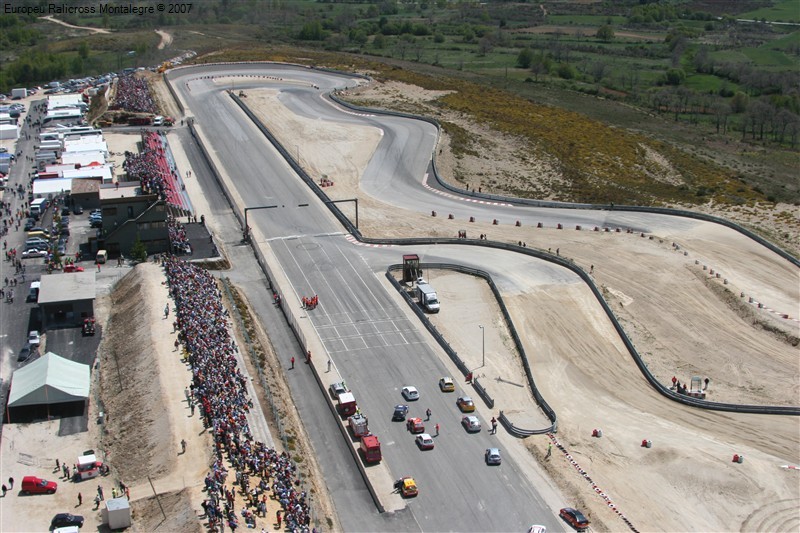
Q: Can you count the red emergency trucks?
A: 3